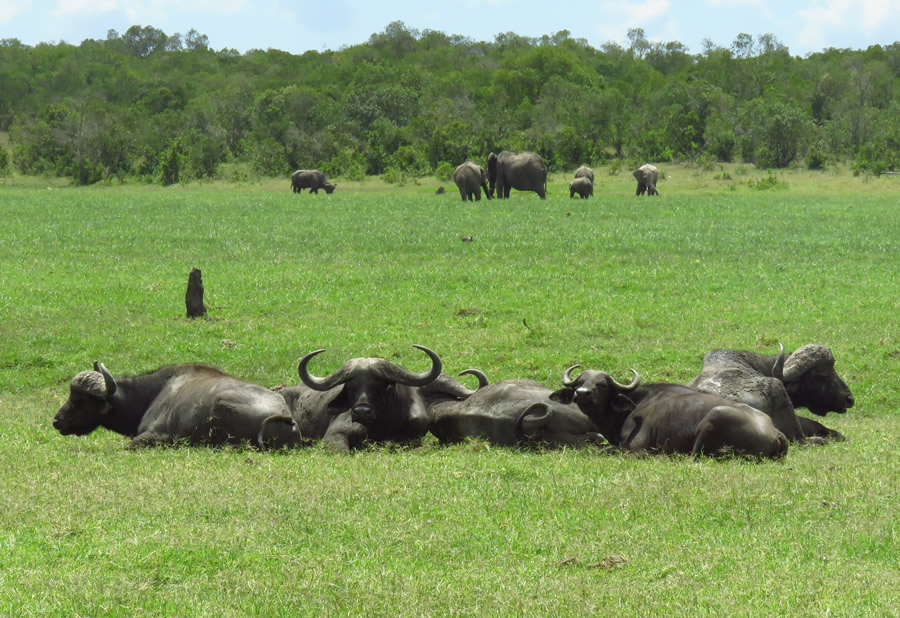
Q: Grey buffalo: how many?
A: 6